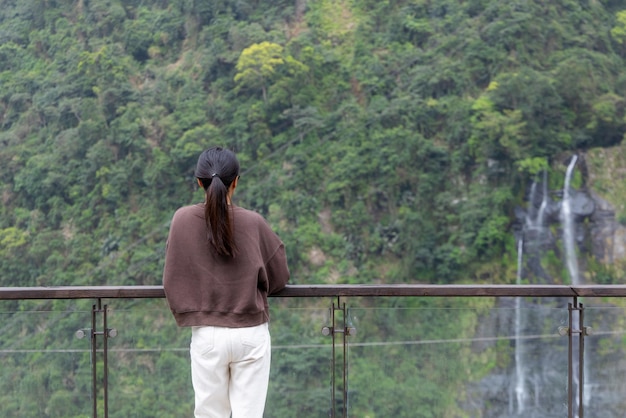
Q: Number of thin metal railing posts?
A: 6